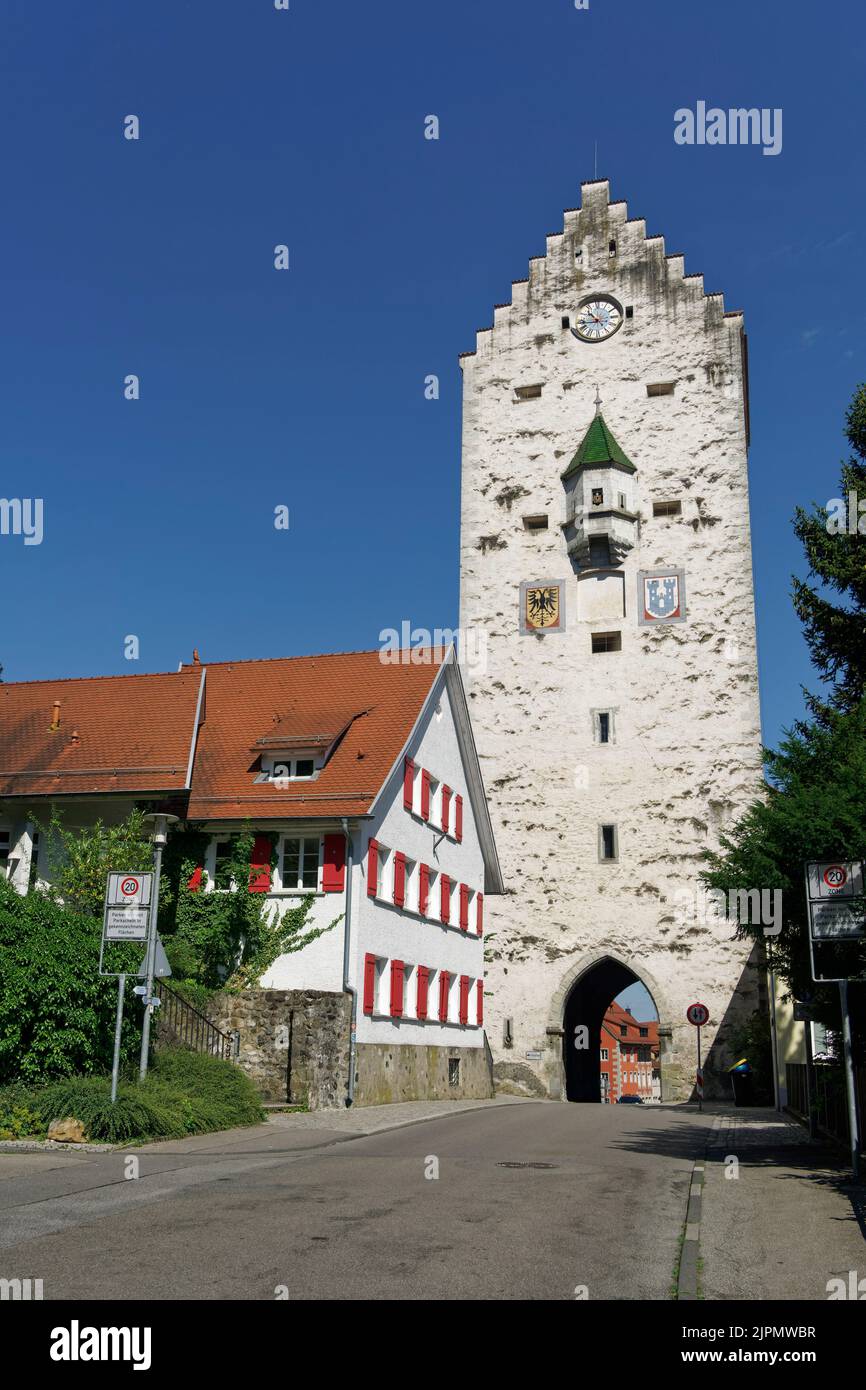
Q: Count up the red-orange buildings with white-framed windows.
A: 1